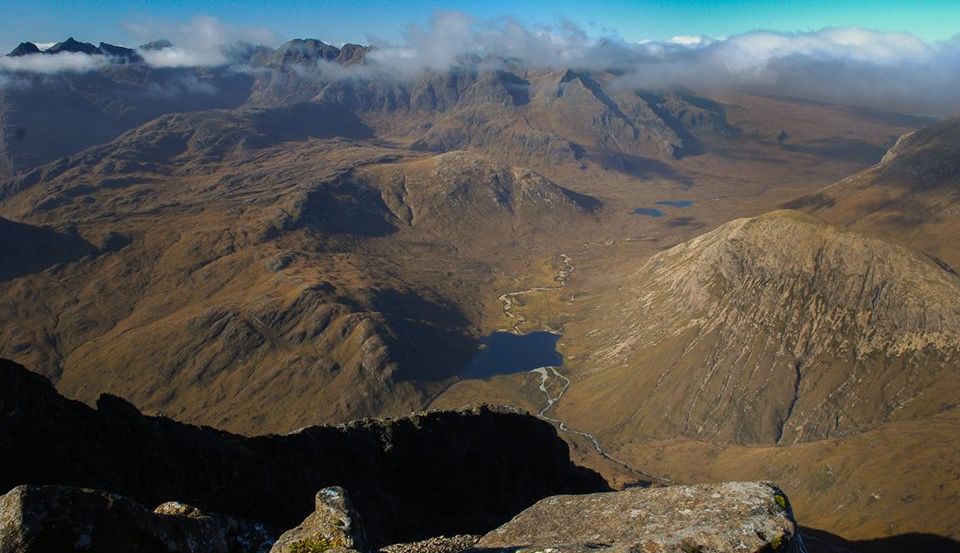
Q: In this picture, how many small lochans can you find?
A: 2